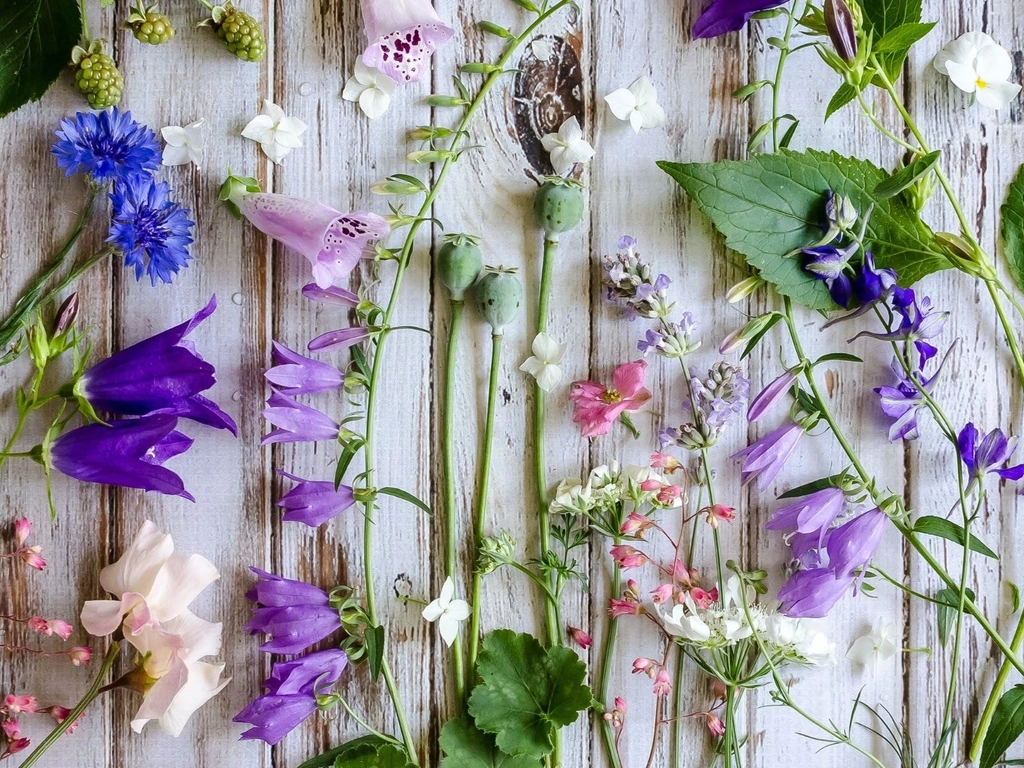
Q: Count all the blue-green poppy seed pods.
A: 3